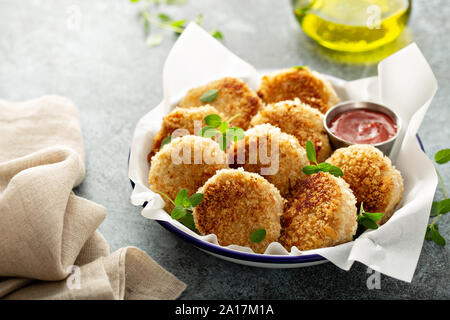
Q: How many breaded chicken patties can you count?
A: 9